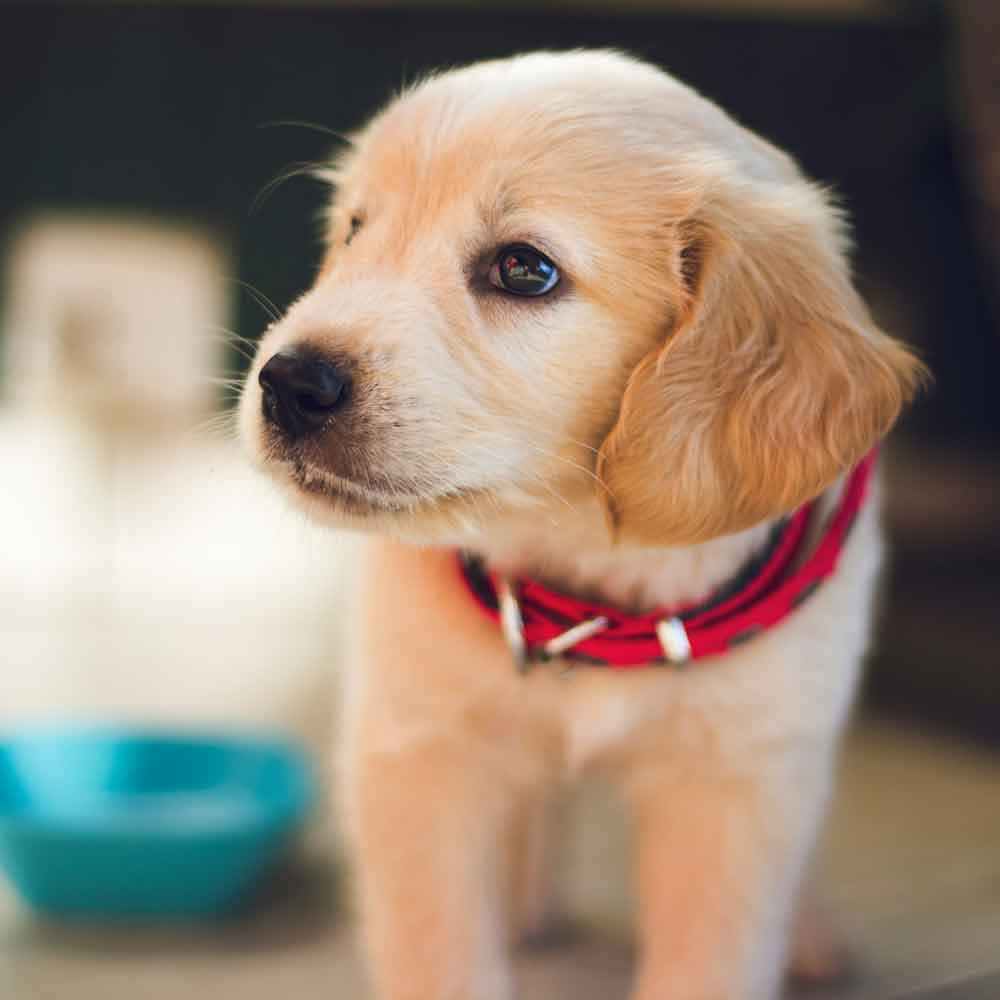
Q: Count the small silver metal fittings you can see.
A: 3